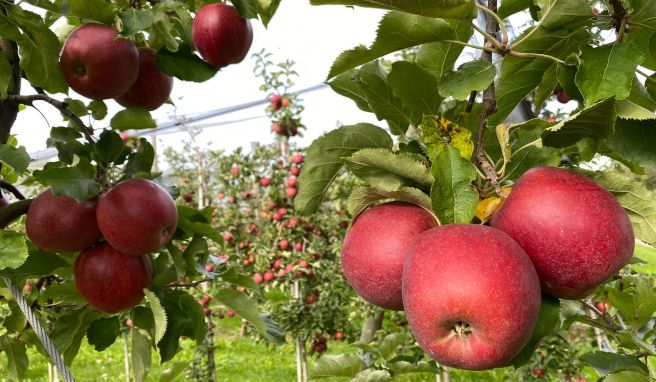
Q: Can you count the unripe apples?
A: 0